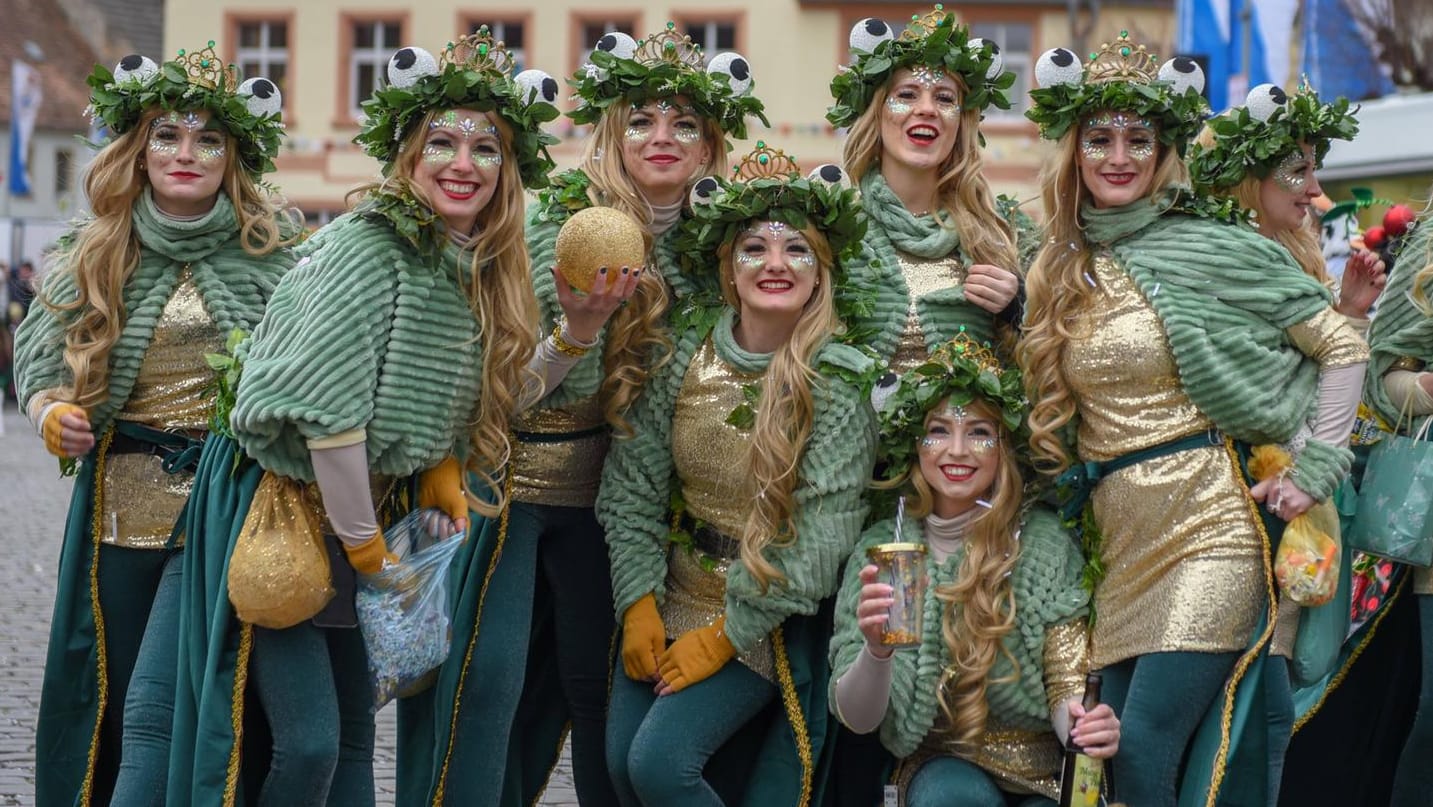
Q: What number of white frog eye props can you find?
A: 14